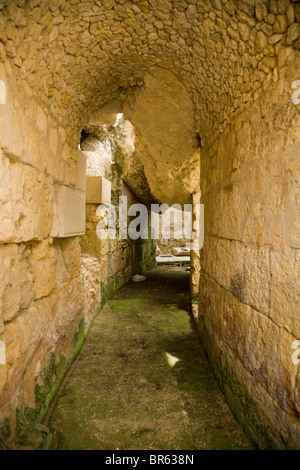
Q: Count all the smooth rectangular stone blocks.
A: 2